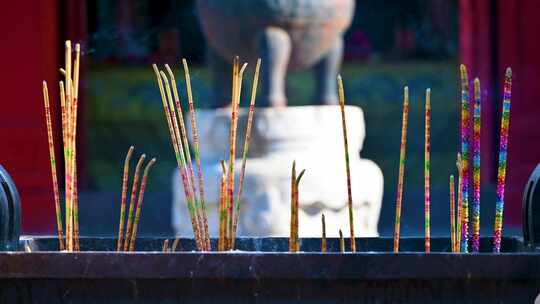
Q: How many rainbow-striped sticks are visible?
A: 3